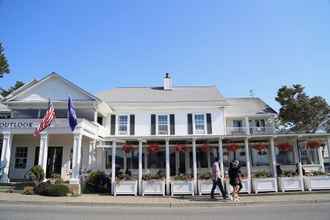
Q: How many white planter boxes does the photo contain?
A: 8